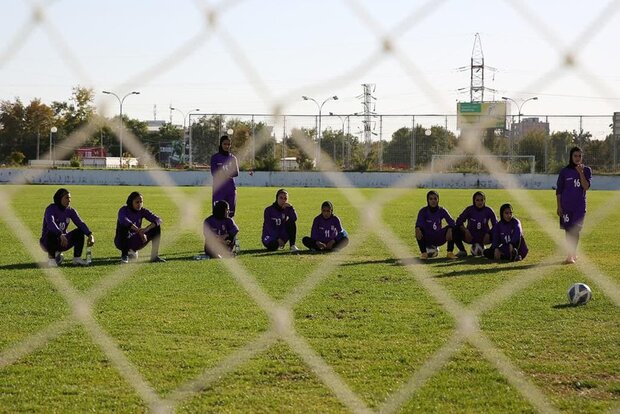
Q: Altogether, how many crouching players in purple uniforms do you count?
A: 8